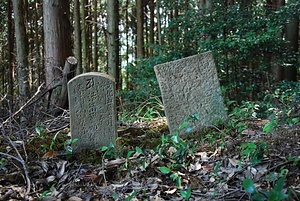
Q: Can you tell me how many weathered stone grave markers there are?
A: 2